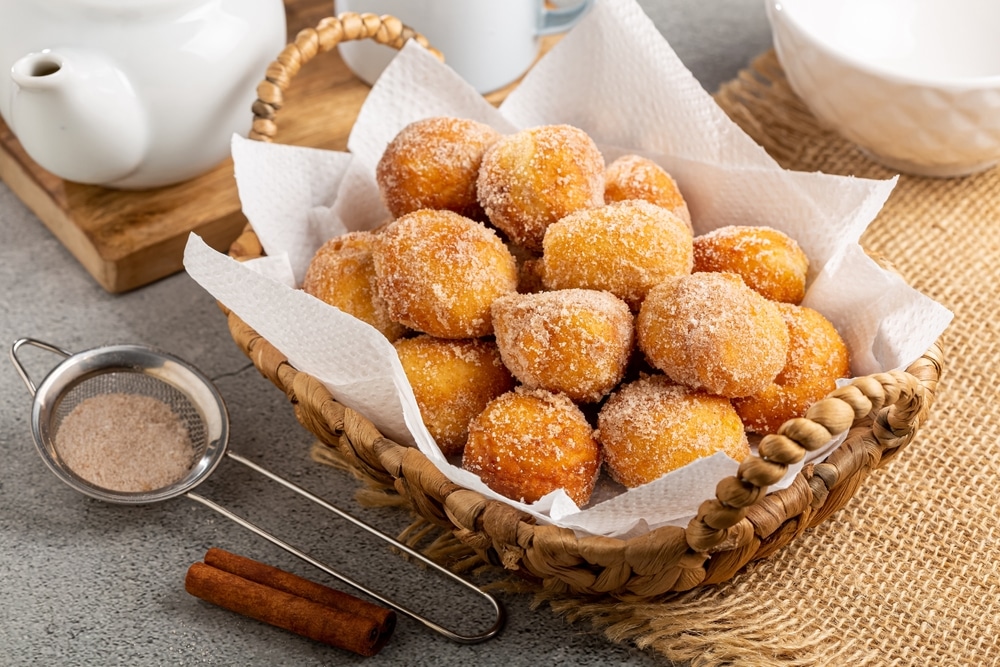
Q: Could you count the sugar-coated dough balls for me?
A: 13